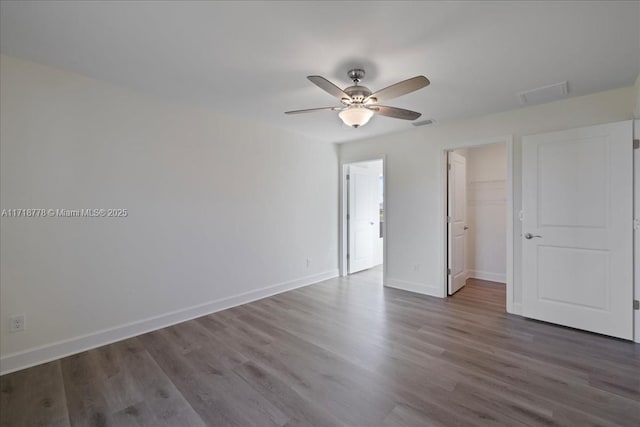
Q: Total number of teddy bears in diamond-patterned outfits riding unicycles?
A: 0